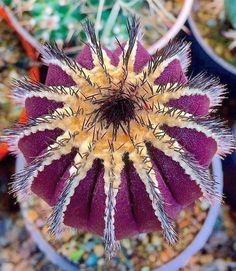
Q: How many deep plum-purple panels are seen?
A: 13